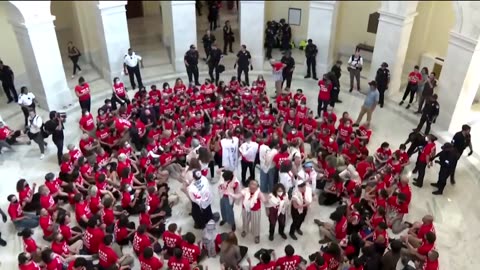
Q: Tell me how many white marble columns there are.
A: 7